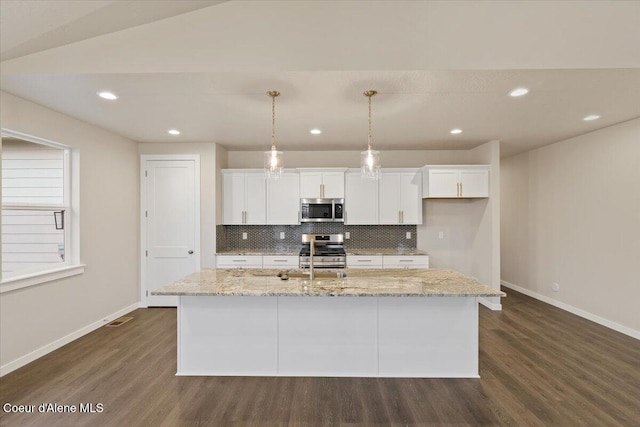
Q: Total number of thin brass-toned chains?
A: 2